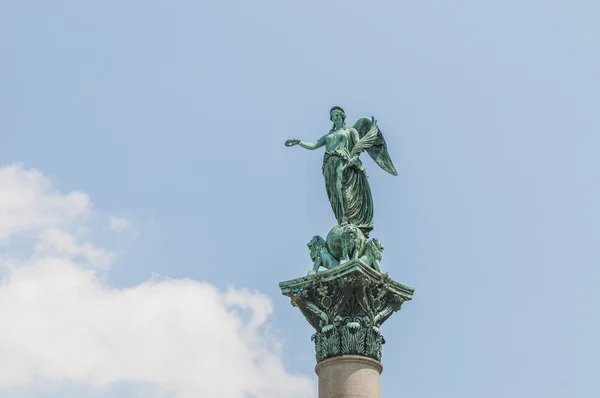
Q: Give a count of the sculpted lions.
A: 3